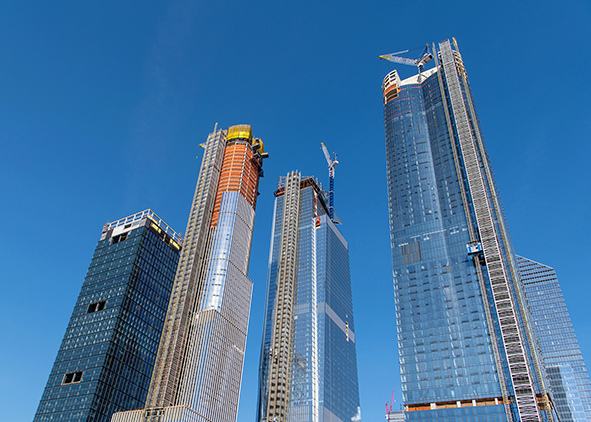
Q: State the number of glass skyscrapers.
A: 5